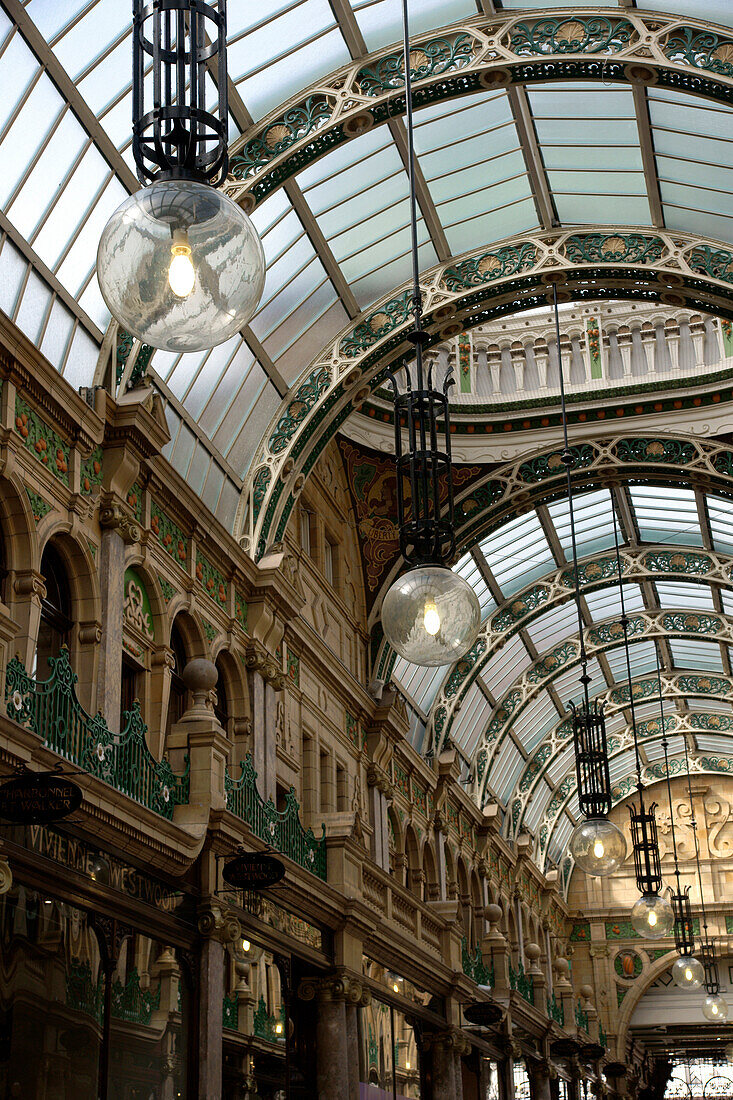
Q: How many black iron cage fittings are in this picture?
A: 6